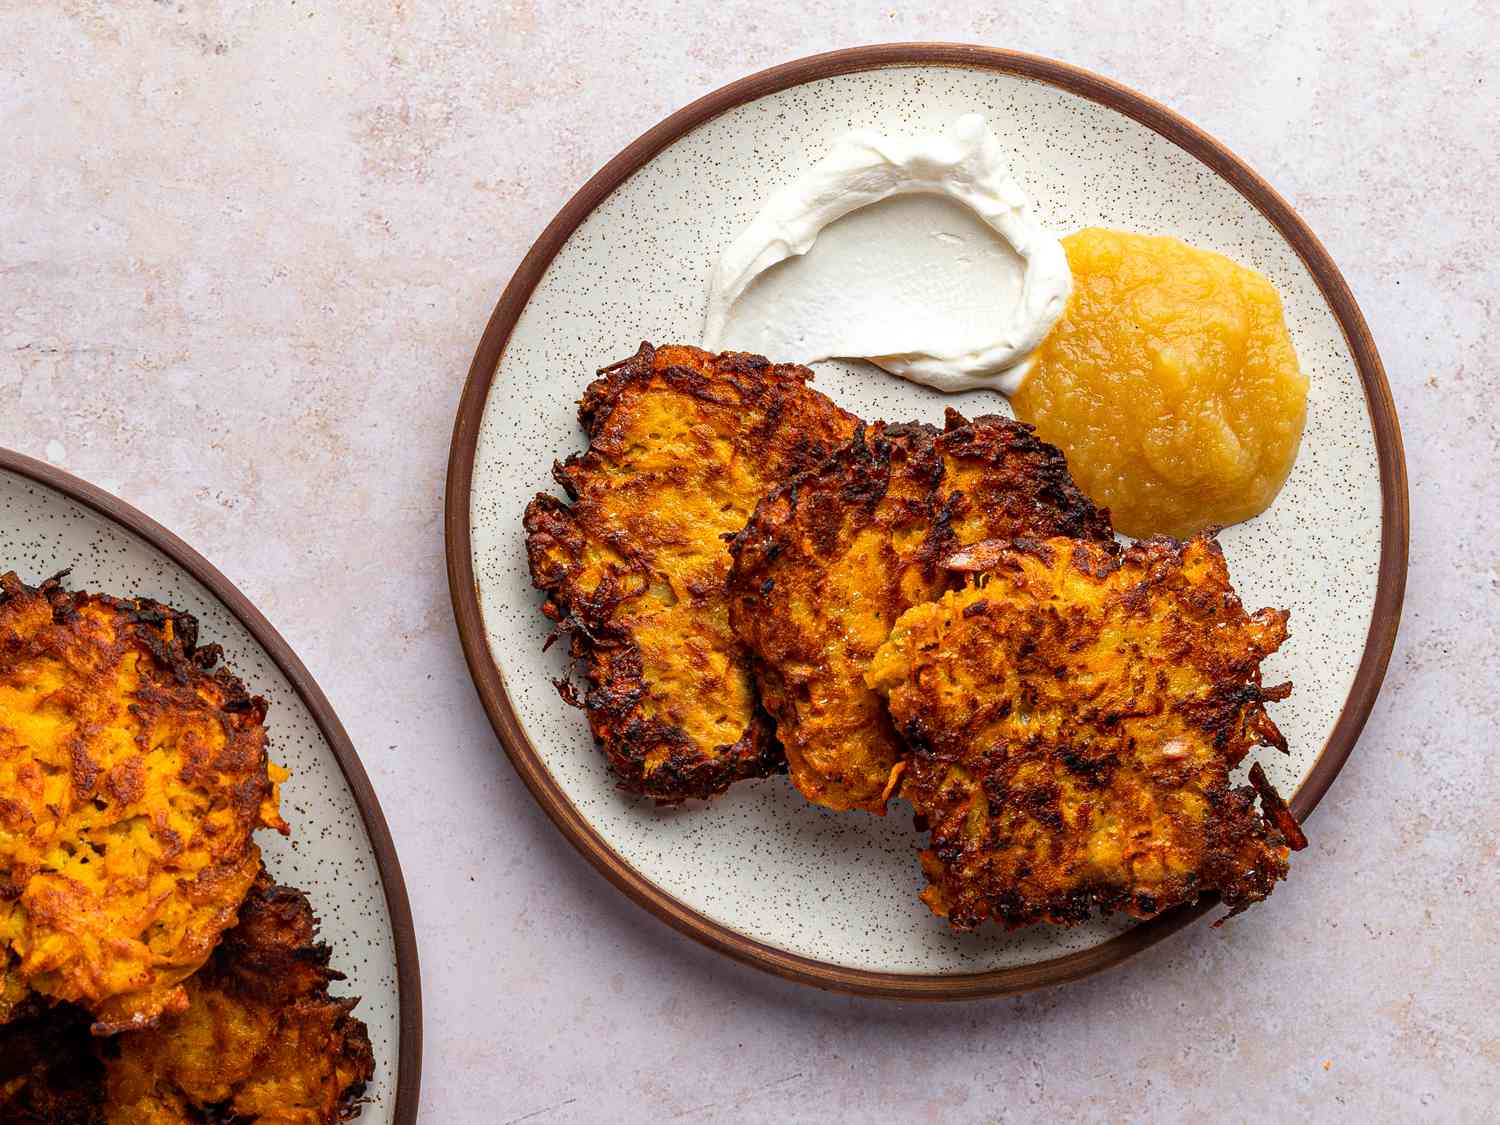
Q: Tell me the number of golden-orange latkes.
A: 5